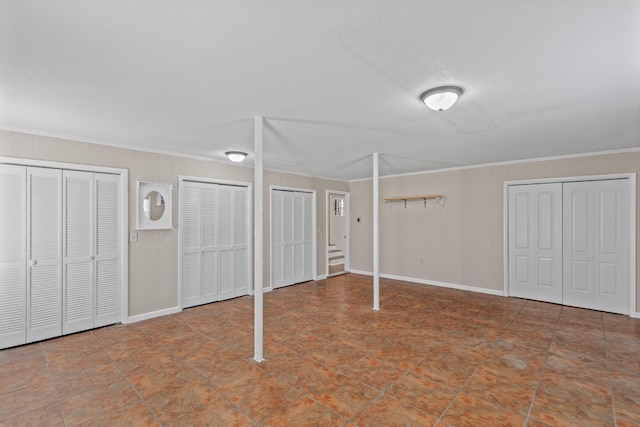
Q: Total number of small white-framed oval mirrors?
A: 1